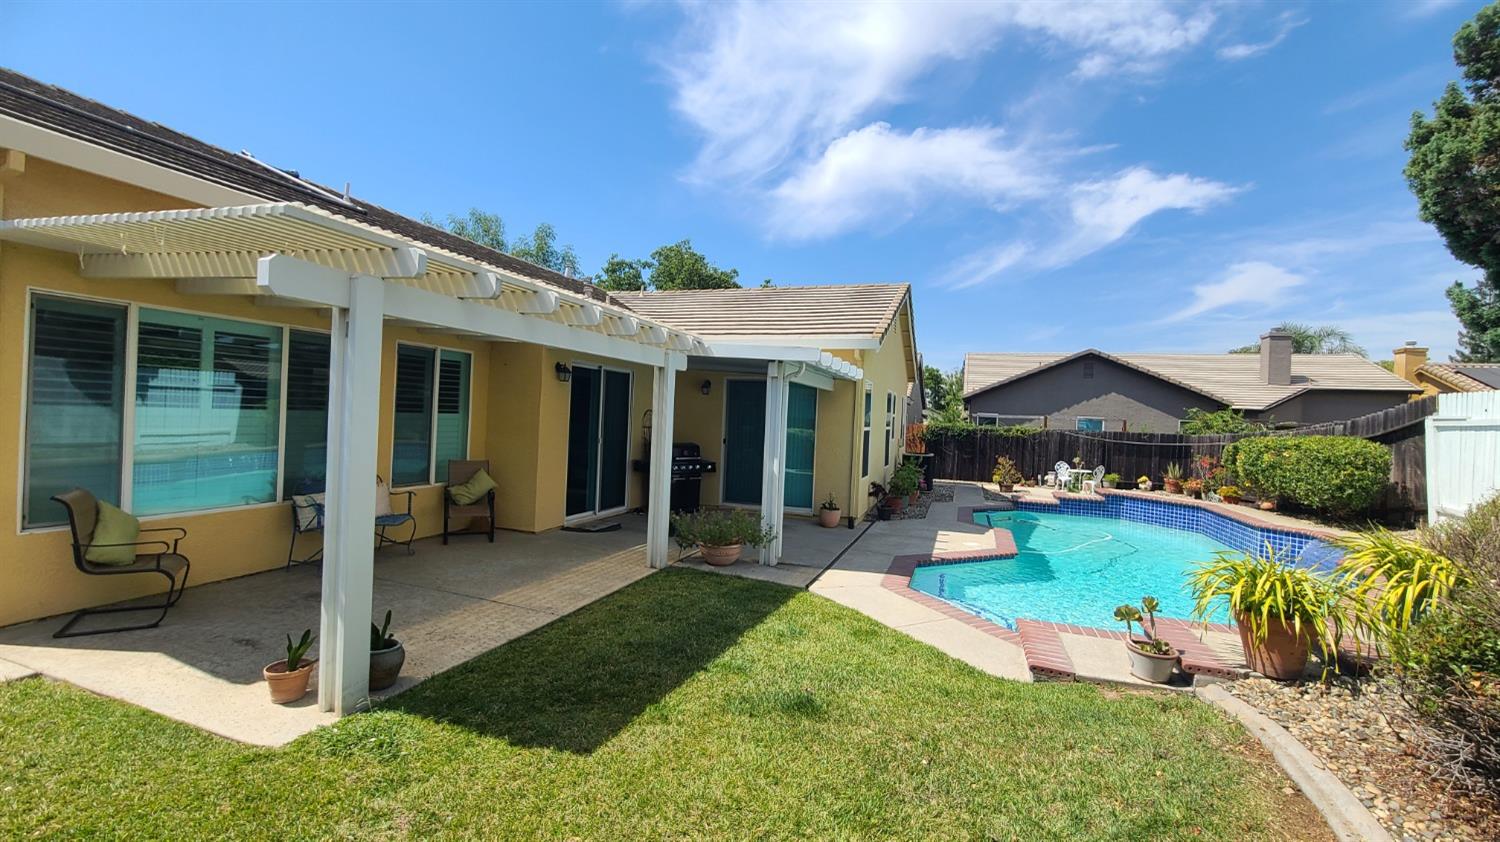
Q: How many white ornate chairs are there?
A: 2